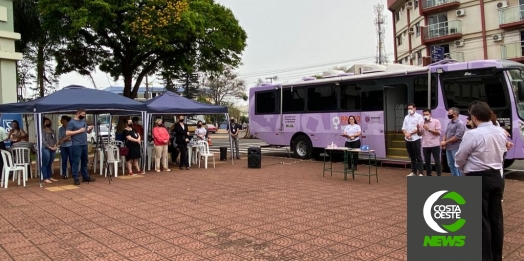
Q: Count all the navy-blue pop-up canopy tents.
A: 2